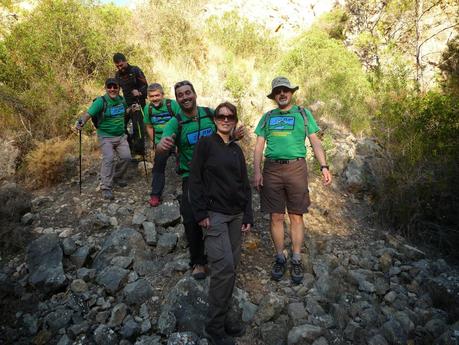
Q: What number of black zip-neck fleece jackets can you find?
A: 1